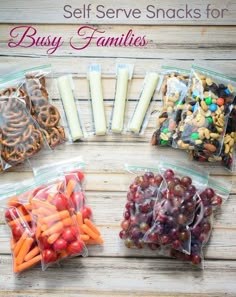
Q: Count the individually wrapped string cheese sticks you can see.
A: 4